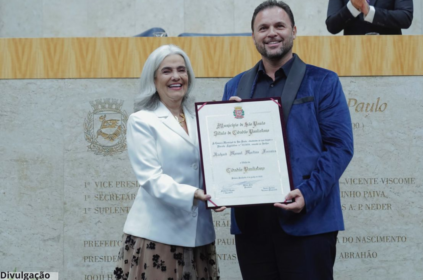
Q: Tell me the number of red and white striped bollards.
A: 0